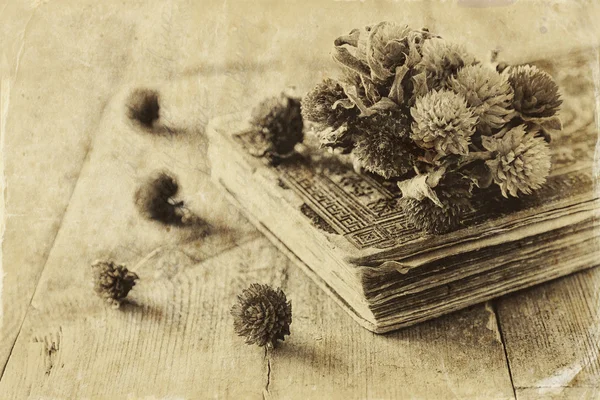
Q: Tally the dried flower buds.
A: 14